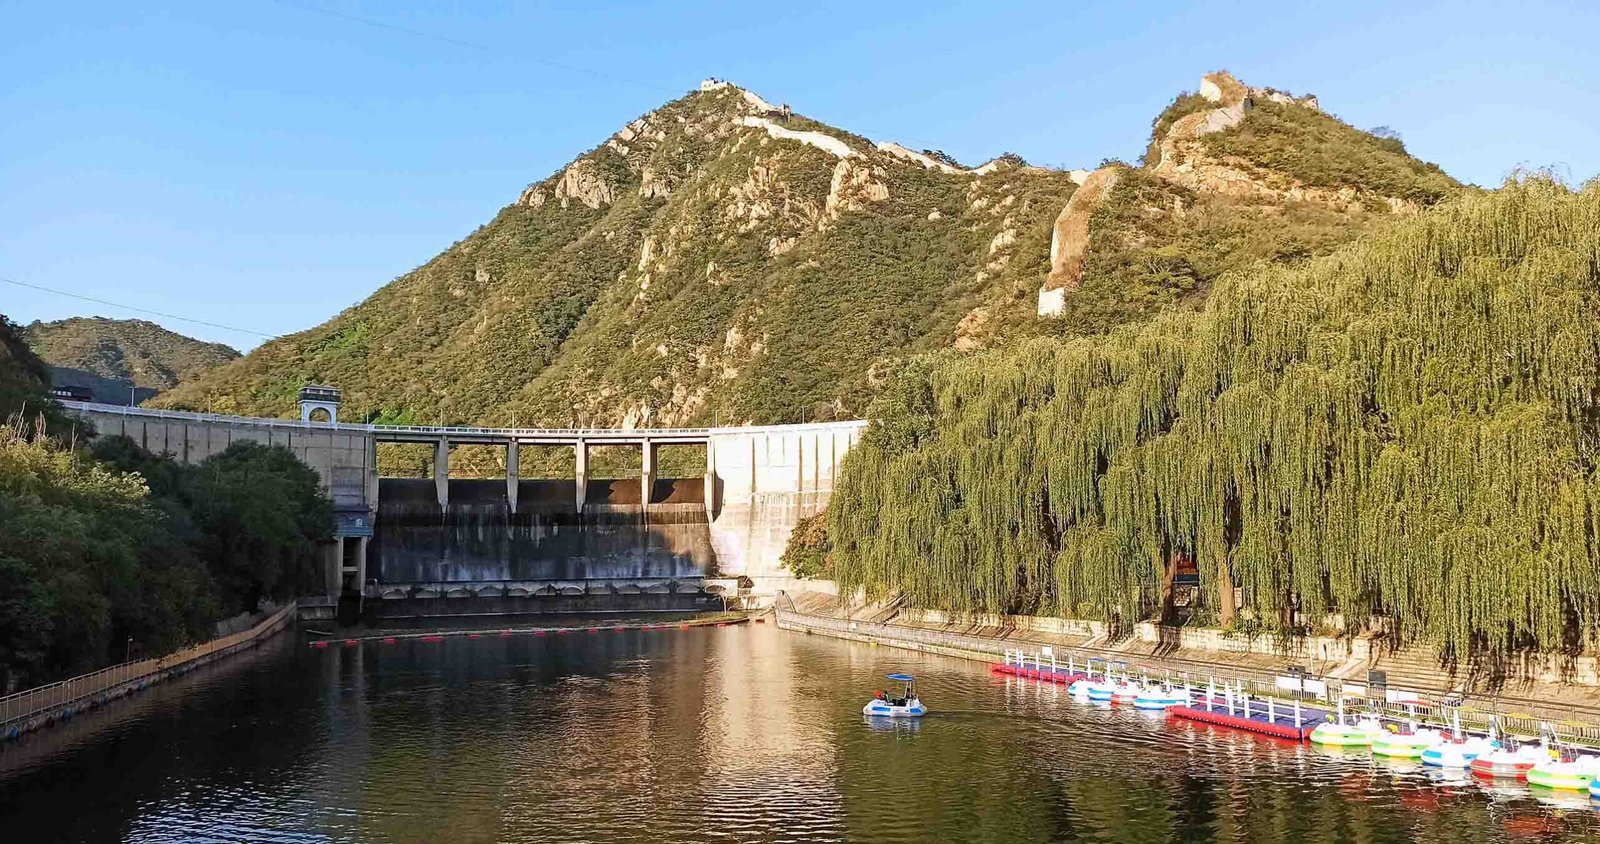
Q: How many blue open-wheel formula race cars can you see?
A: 0